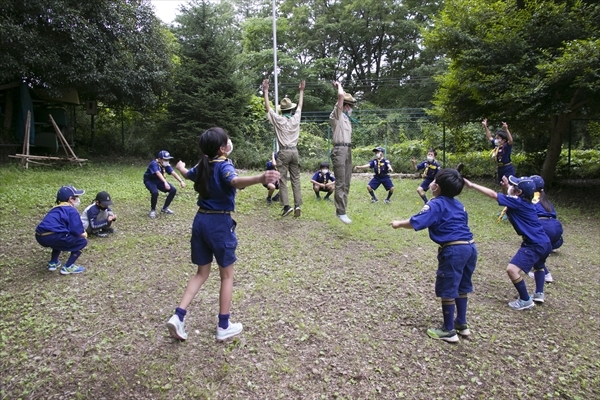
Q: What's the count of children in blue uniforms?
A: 11